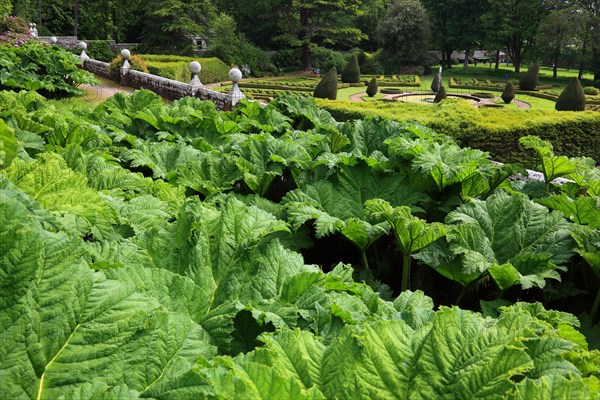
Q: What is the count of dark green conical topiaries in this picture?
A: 8